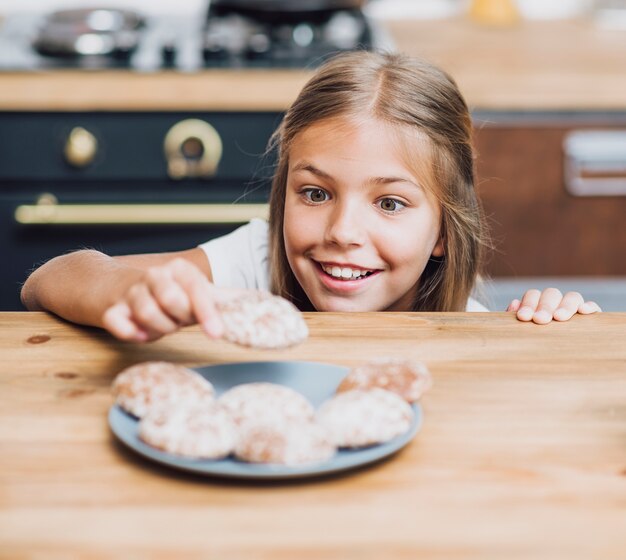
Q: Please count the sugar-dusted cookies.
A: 7